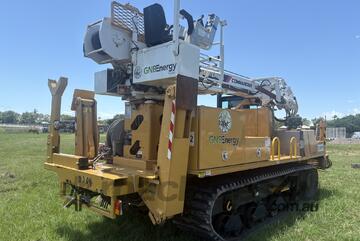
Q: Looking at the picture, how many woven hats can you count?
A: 0